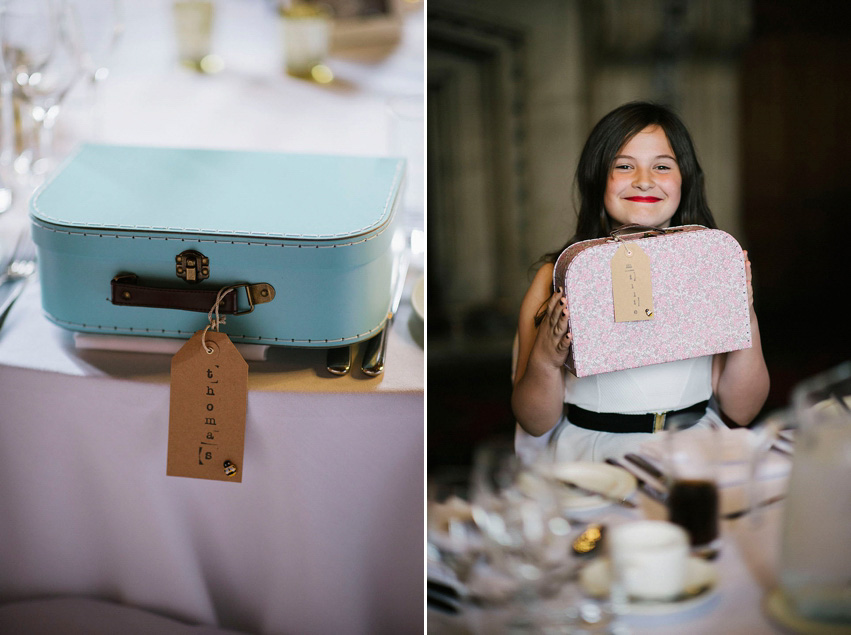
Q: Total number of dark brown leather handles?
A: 2